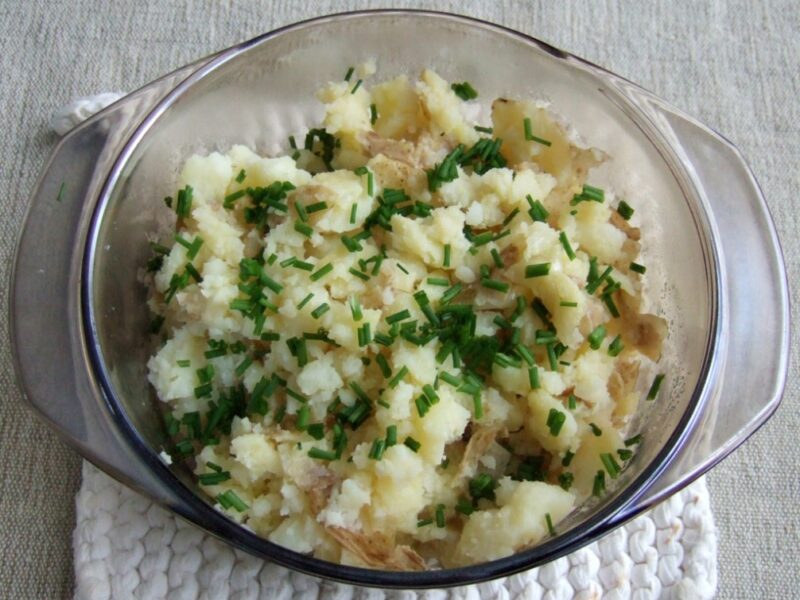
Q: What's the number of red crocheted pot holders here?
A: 0